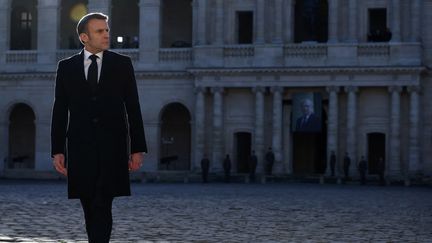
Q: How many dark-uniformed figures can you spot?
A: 8